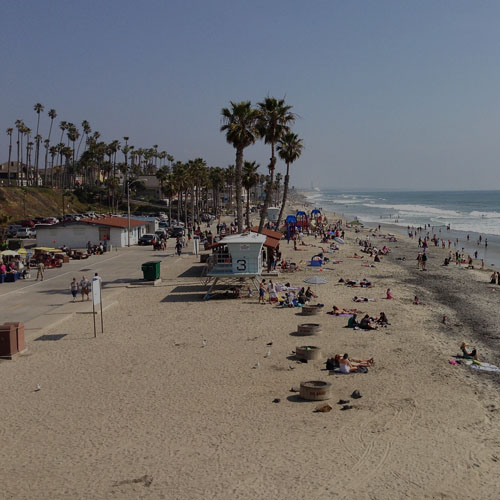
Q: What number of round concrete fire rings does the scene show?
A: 4